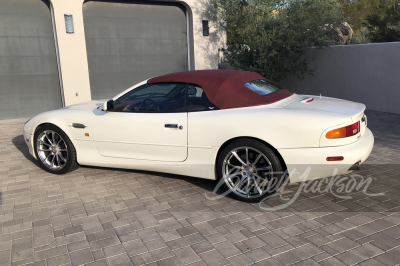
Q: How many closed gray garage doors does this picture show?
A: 2